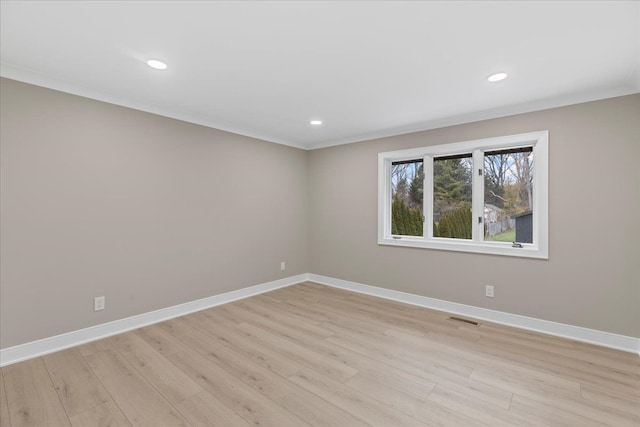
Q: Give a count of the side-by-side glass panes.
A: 3